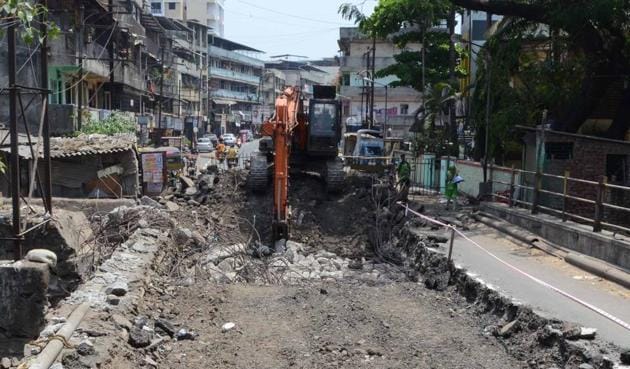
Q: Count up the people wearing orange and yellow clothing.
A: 2